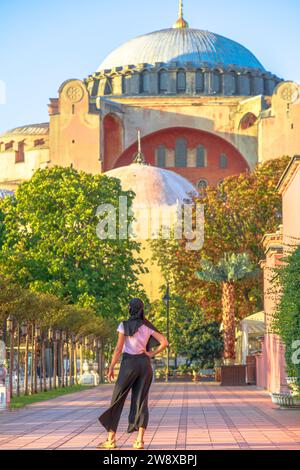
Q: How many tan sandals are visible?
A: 2